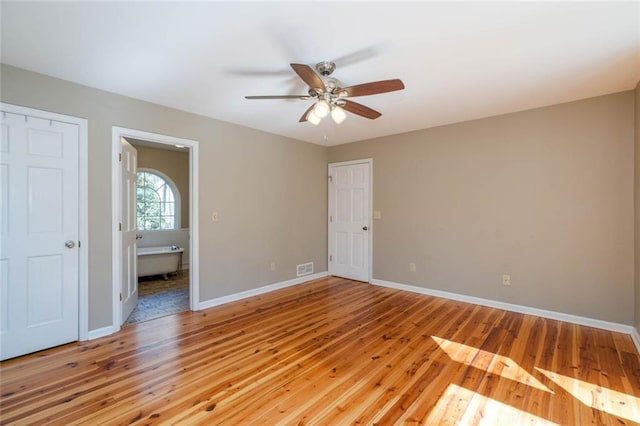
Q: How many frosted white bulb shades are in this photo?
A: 3